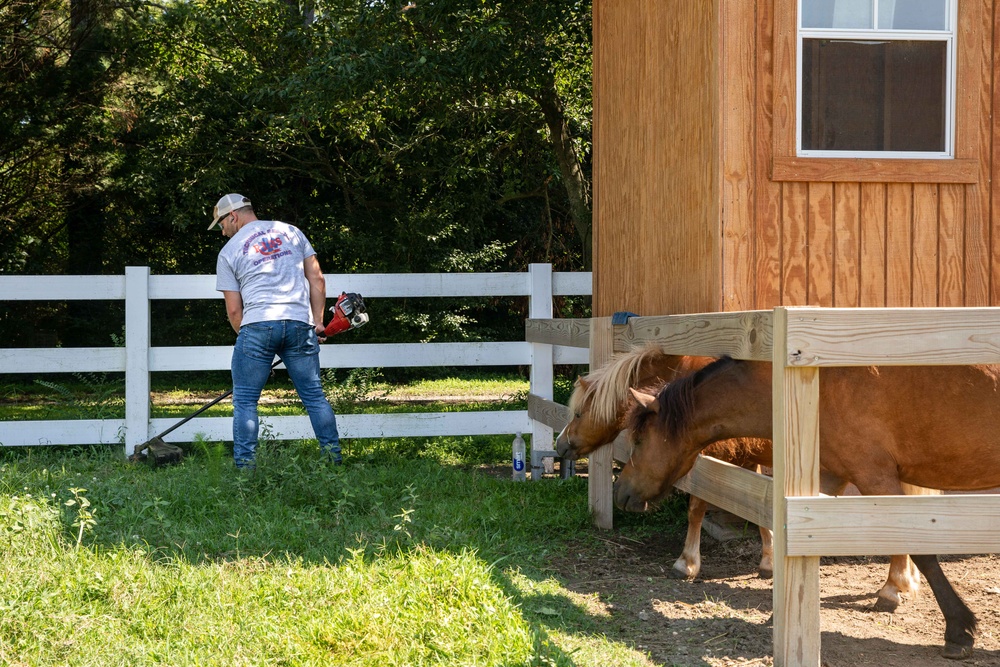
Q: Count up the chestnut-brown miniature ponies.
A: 2